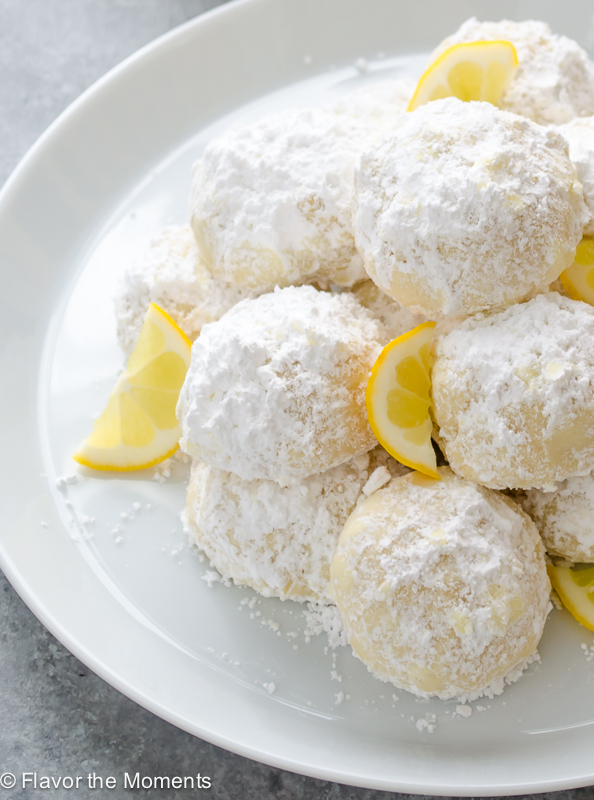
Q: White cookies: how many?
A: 12